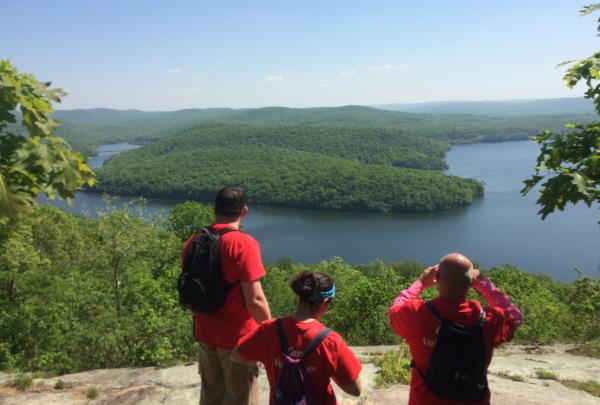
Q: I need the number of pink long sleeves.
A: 2